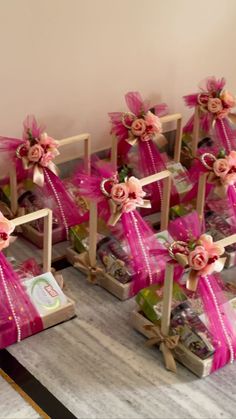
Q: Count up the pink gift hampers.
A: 7